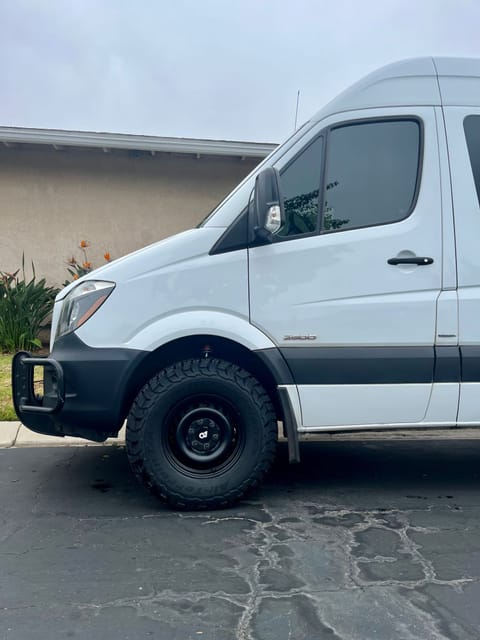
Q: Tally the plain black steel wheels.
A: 1